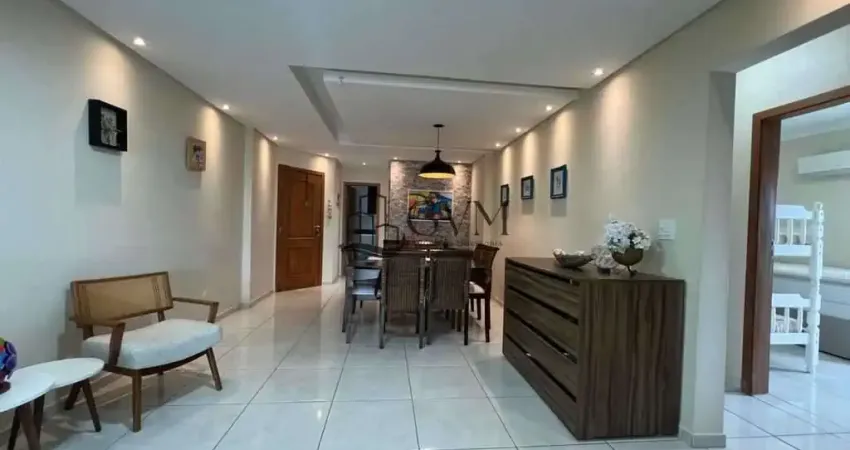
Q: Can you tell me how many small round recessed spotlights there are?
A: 11